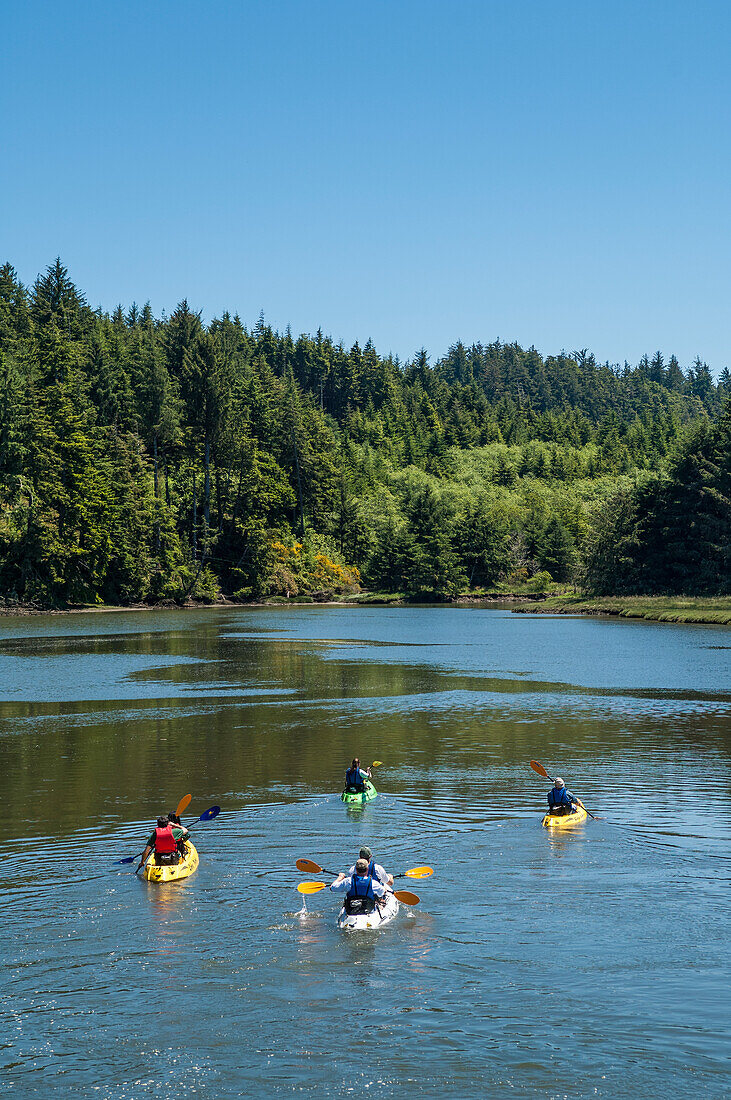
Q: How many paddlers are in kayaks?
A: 6